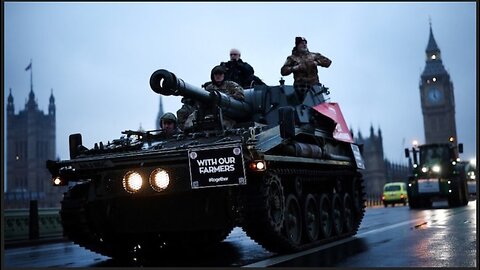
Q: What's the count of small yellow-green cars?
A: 1